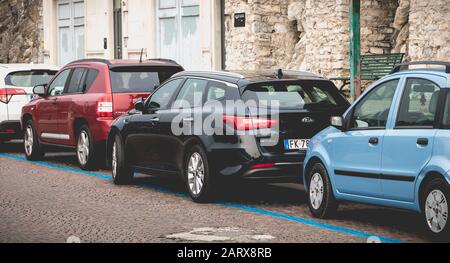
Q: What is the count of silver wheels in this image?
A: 6